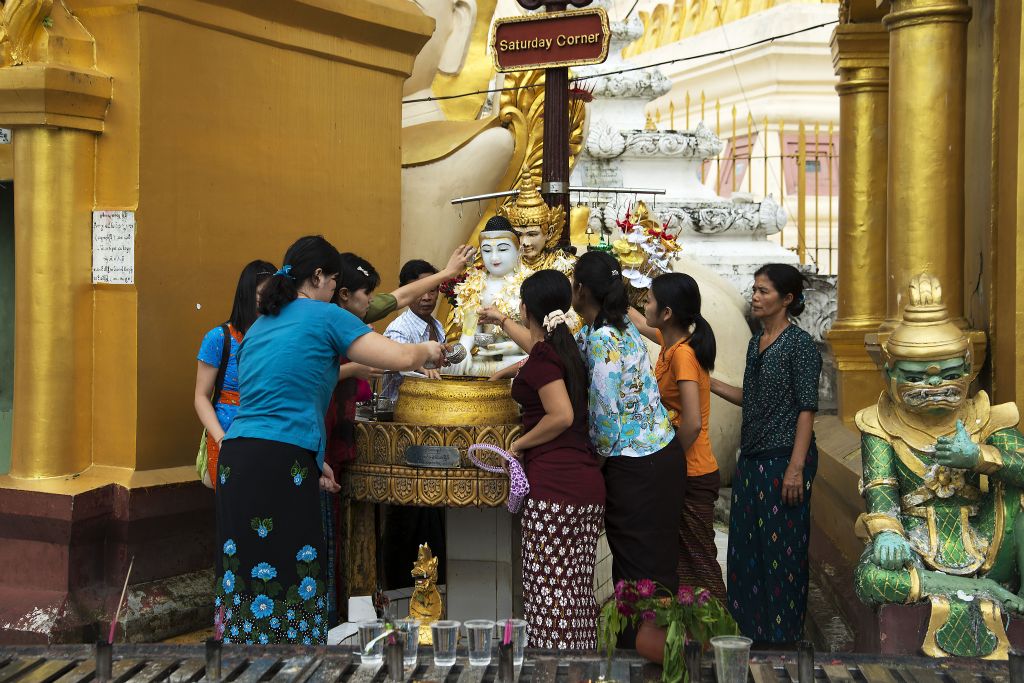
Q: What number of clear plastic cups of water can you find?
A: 6